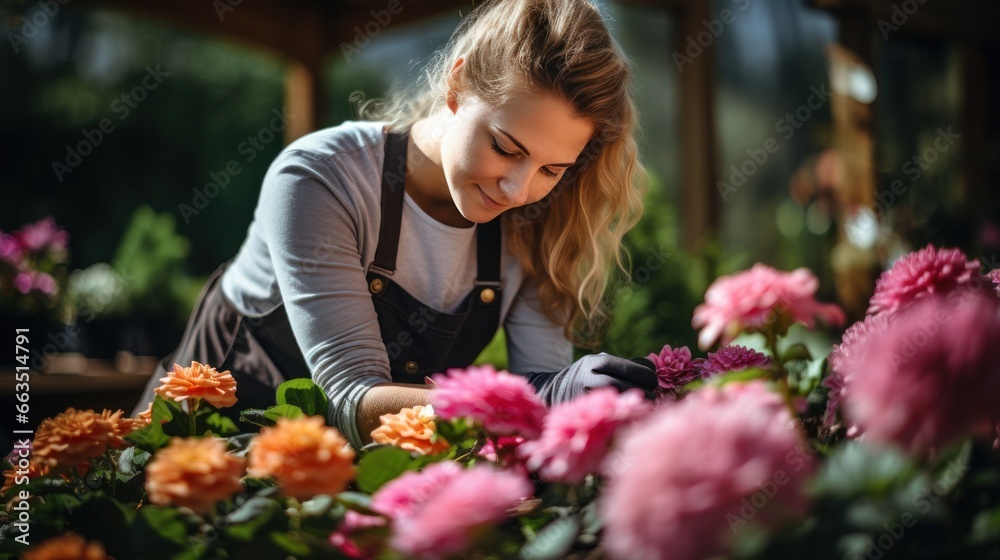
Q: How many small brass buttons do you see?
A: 3